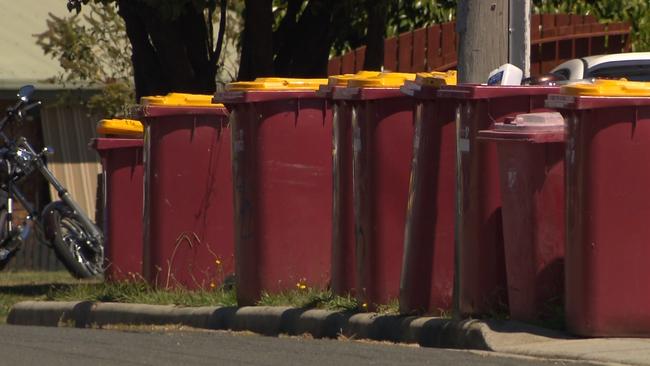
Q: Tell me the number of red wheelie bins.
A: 9